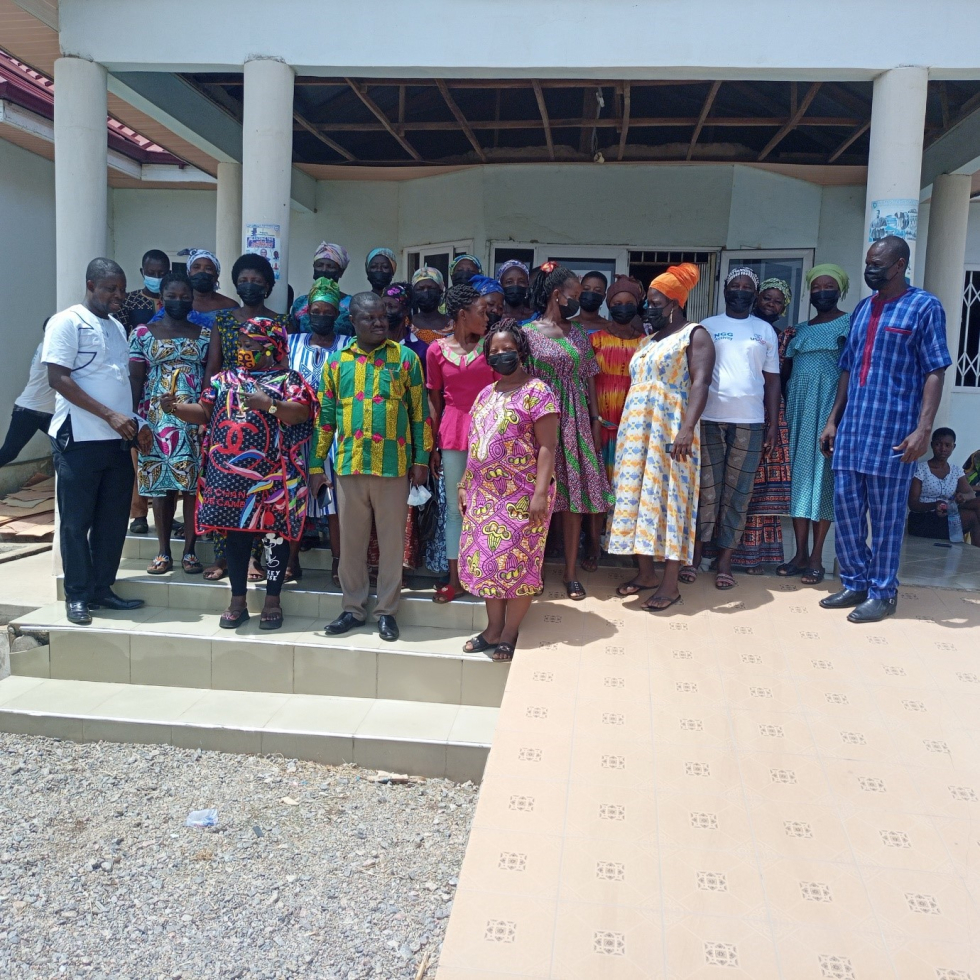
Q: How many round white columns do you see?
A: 5